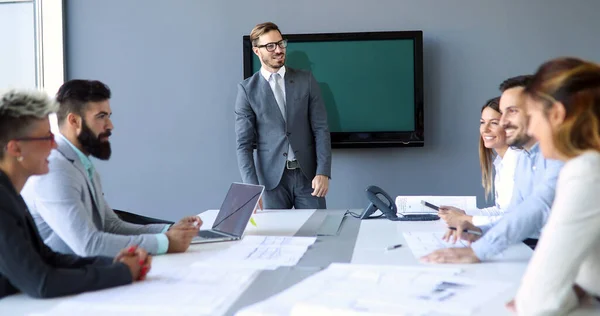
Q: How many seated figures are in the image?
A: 5